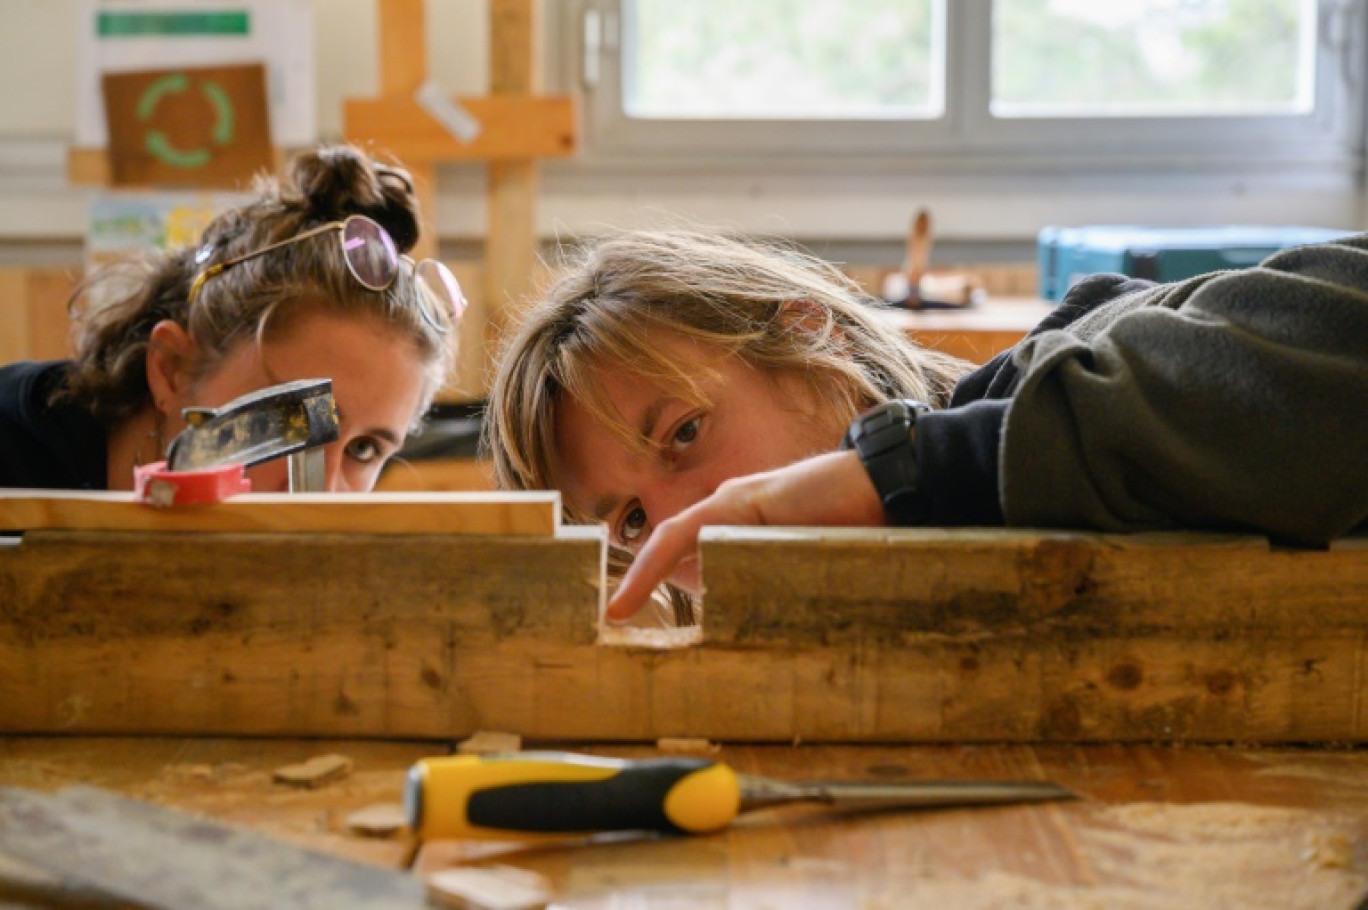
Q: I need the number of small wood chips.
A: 5